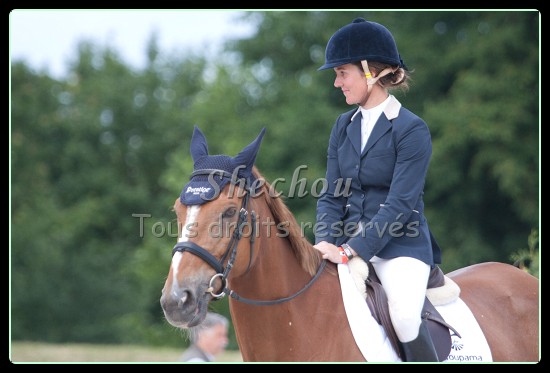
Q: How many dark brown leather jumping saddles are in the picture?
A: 1